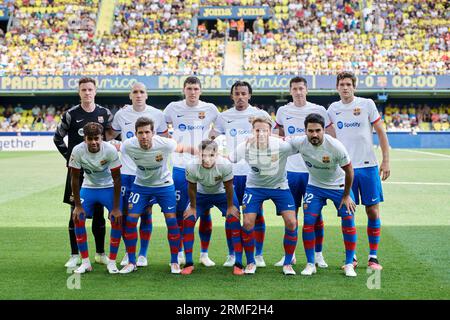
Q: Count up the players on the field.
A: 11